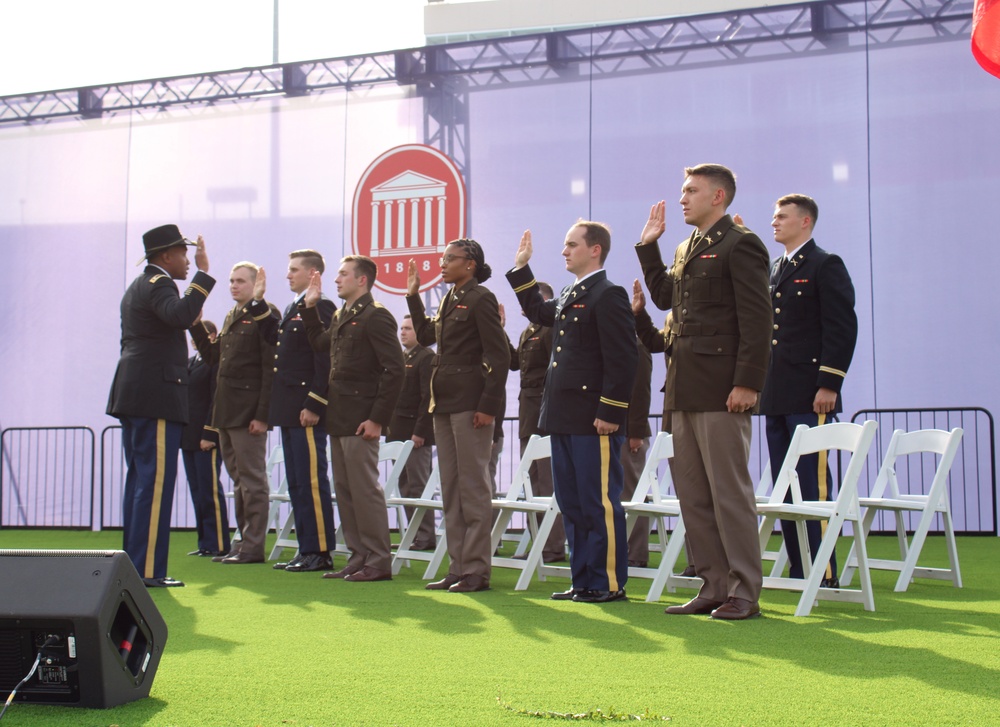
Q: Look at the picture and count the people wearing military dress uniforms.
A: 14